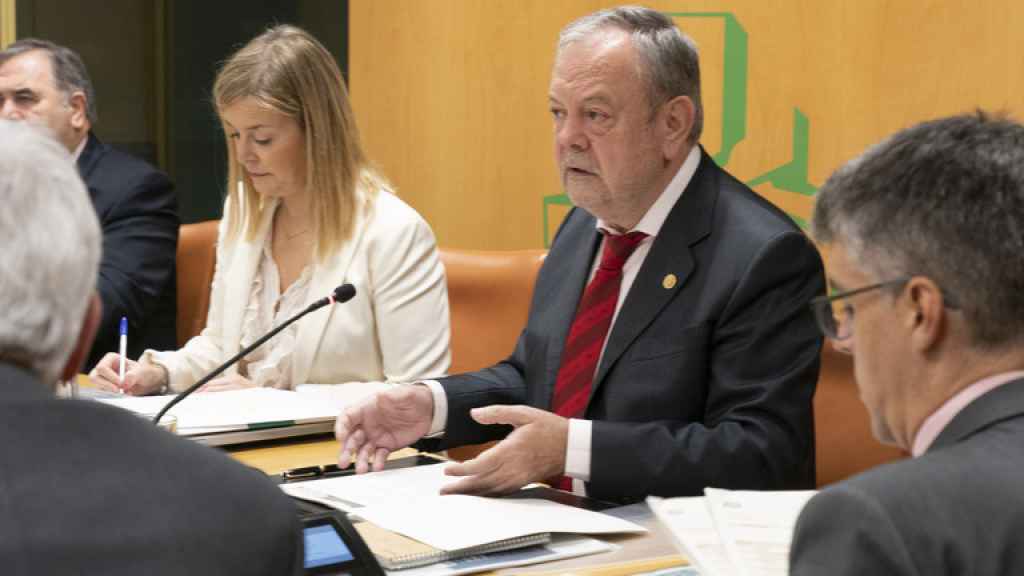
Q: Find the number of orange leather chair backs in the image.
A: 3